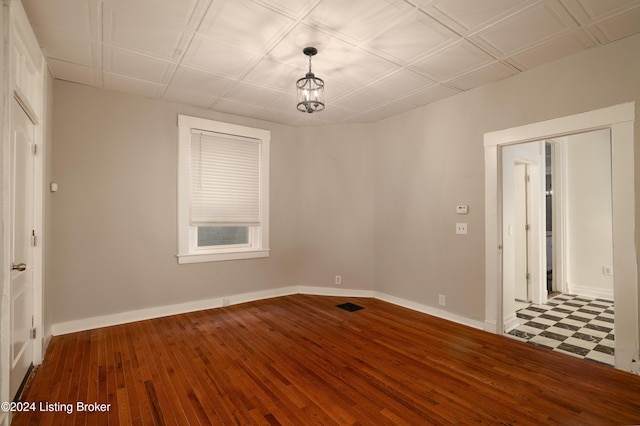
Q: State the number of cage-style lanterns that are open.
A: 1